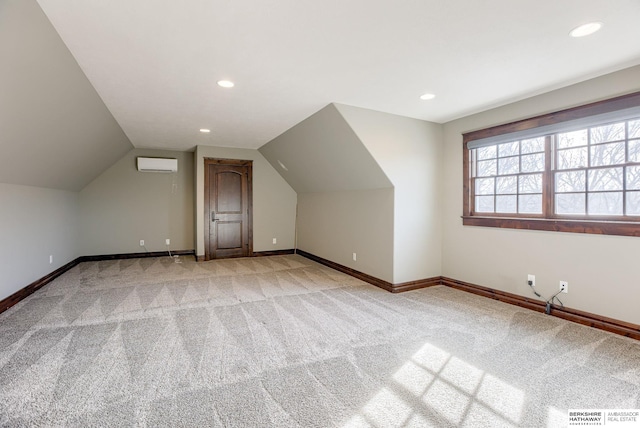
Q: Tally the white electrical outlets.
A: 7